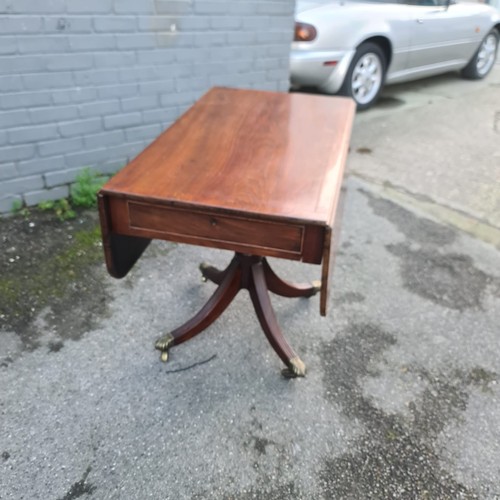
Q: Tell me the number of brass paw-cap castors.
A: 4